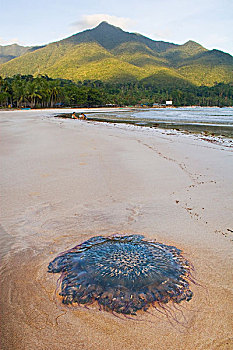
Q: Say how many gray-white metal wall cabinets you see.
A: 0